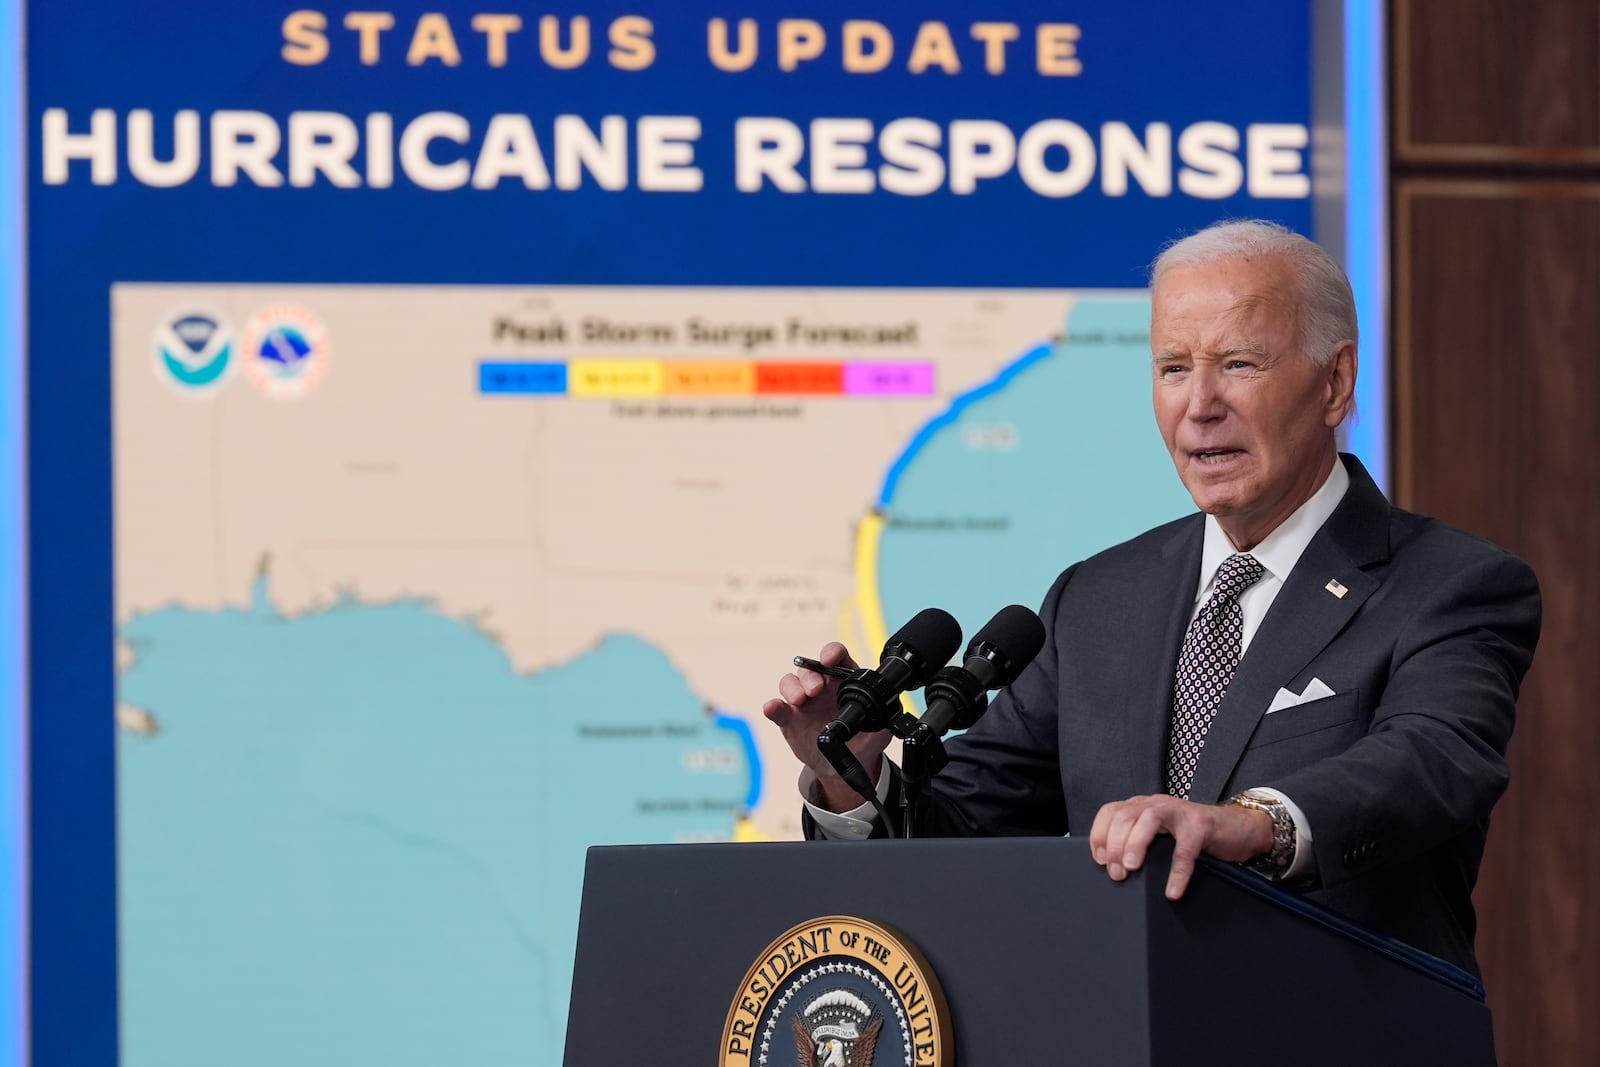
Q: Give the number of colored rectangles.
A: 5